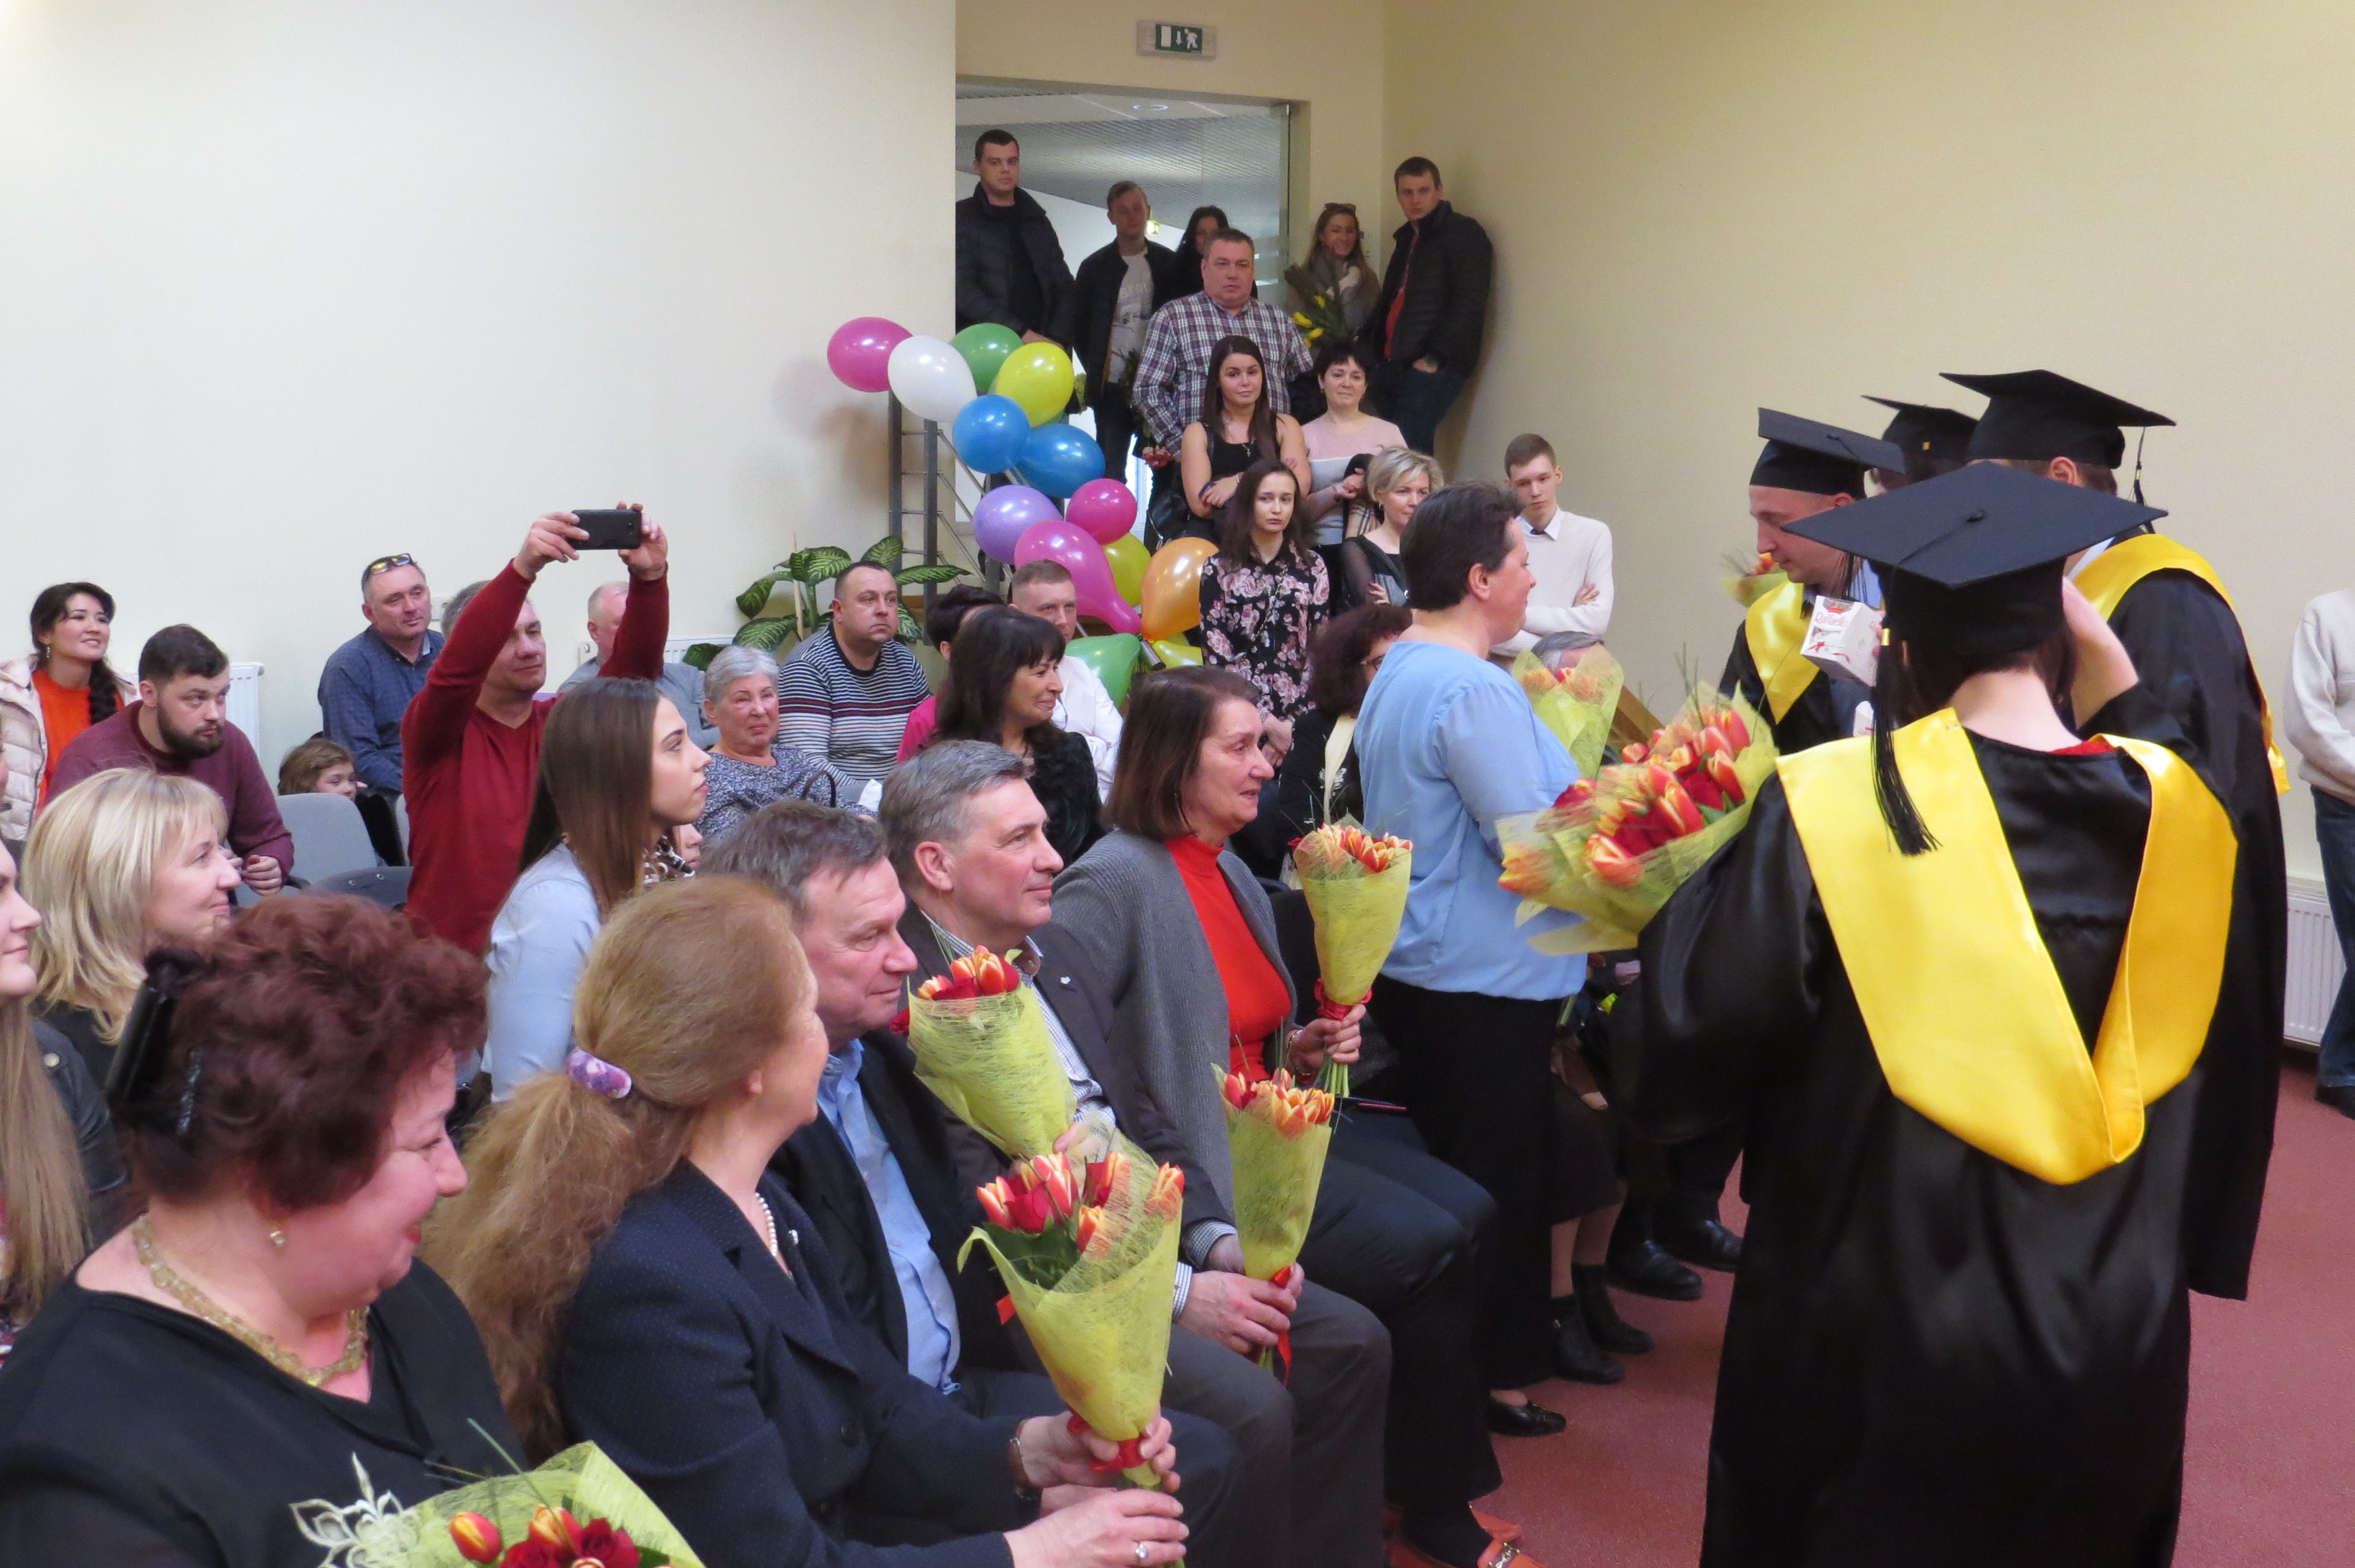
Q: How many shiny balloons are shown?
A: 13